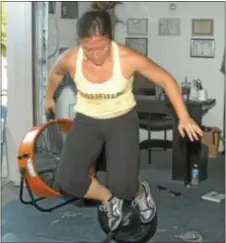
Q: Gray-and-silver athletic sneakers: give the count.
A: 2